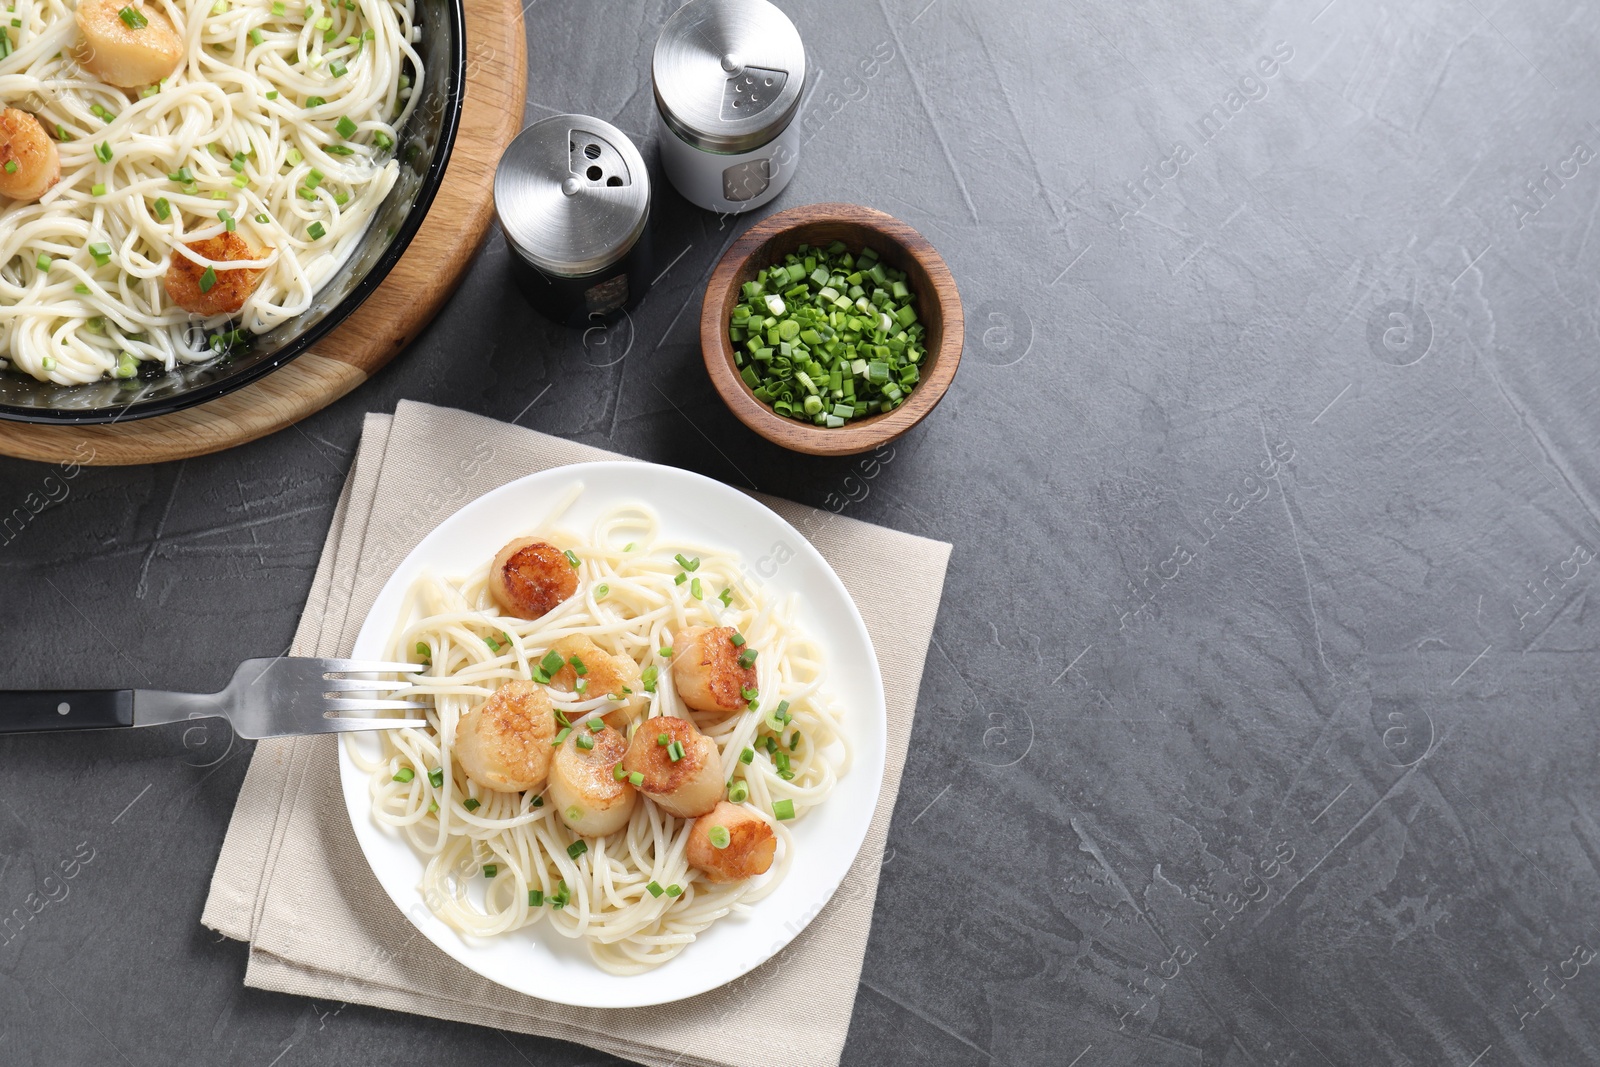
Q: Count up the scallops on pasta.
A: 10